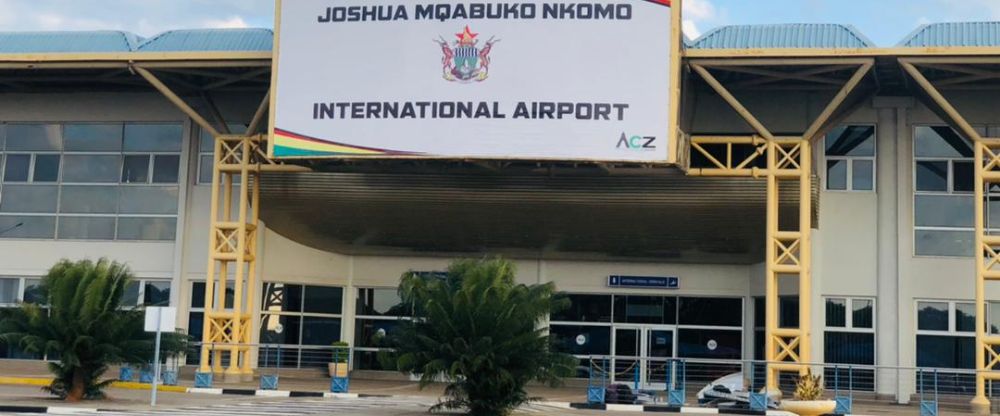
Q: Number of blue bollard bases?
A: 11